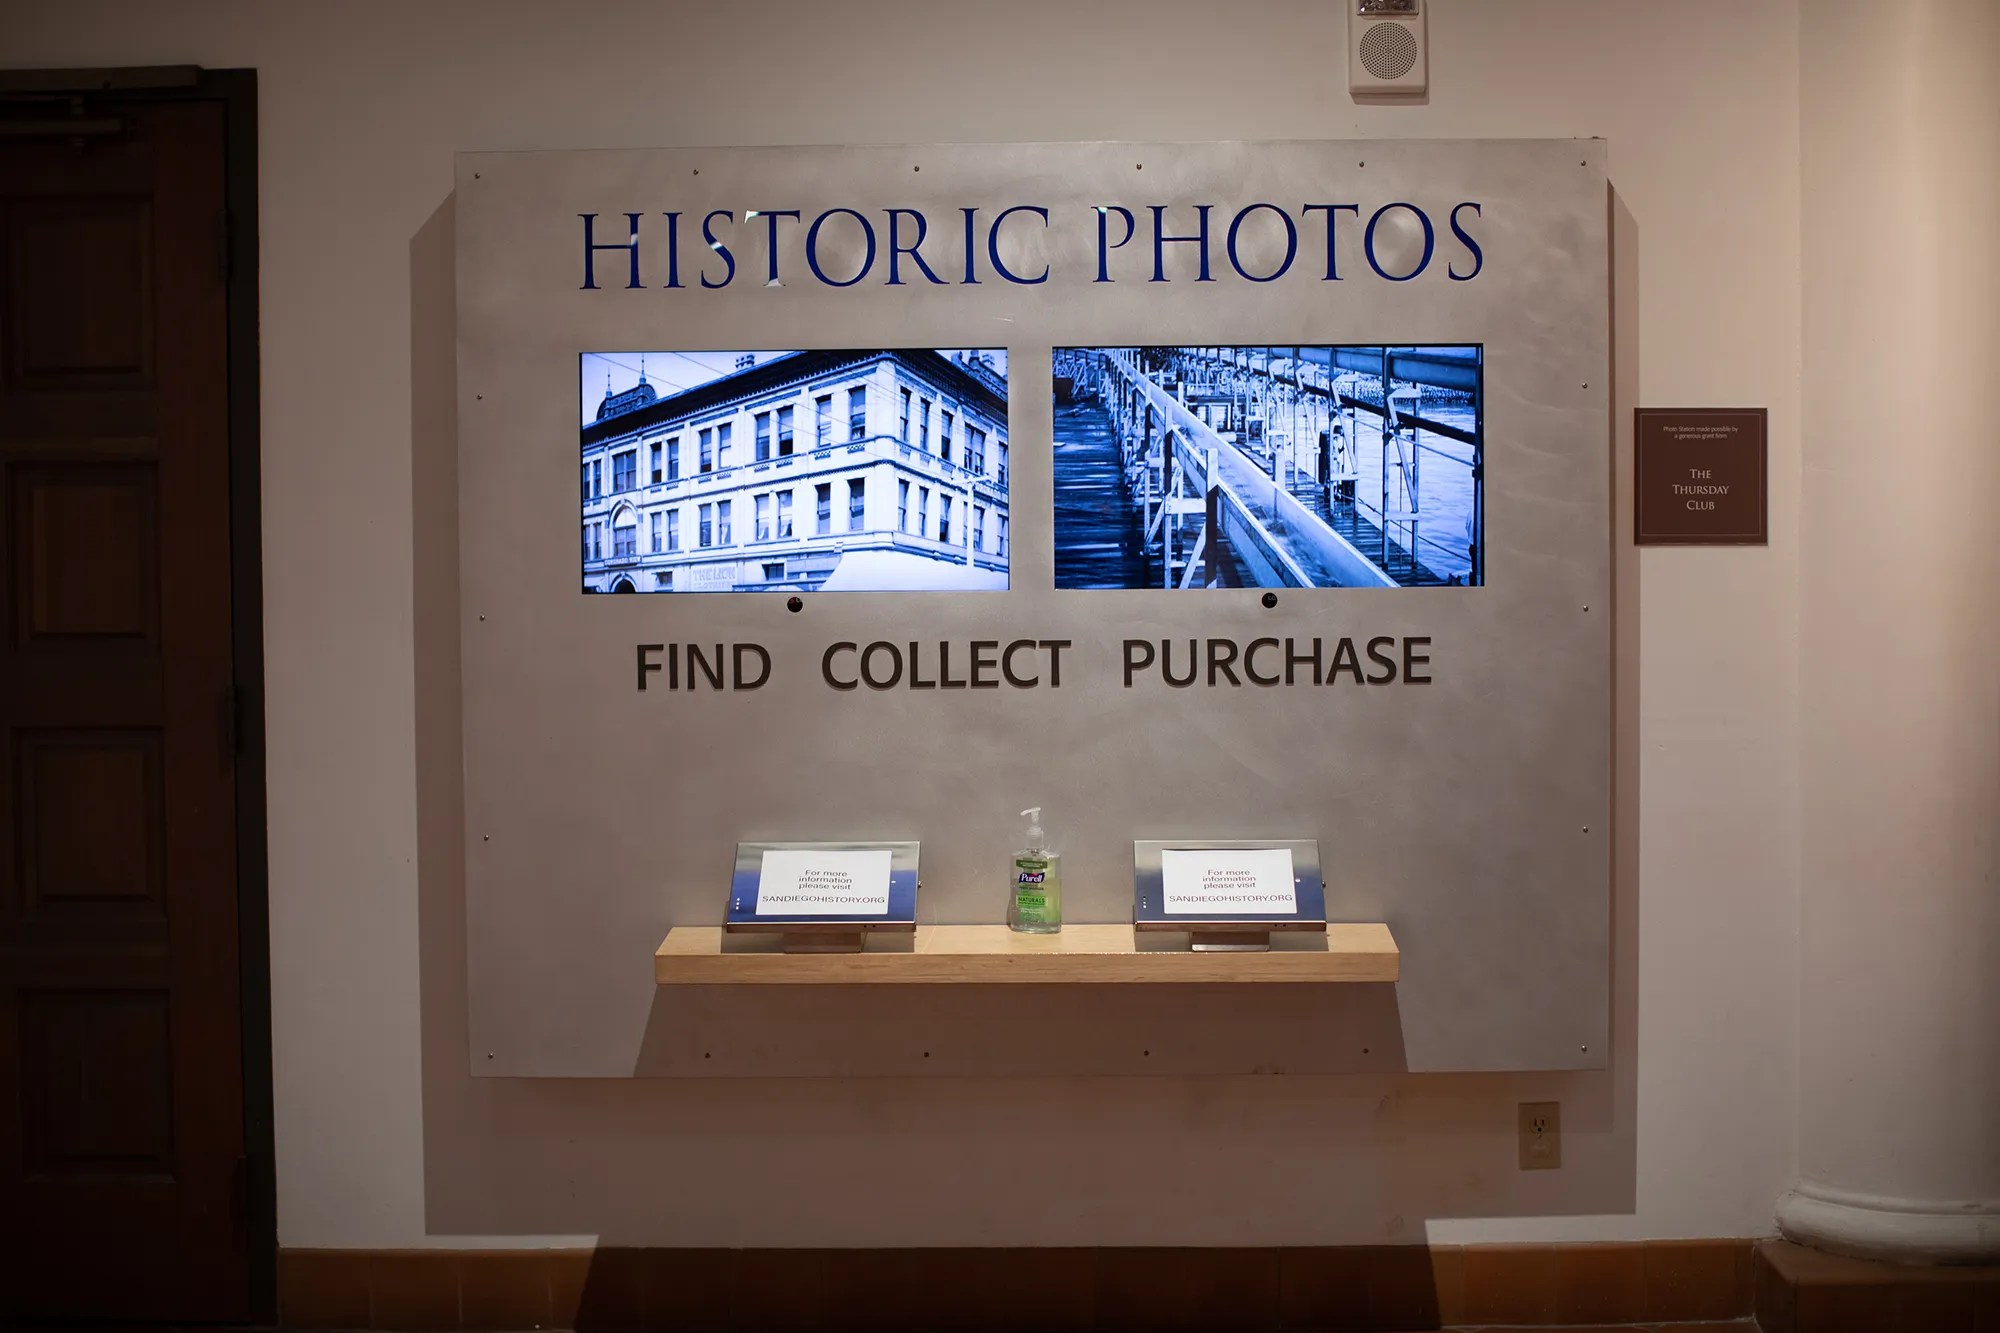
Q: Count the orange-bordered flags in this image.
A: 0